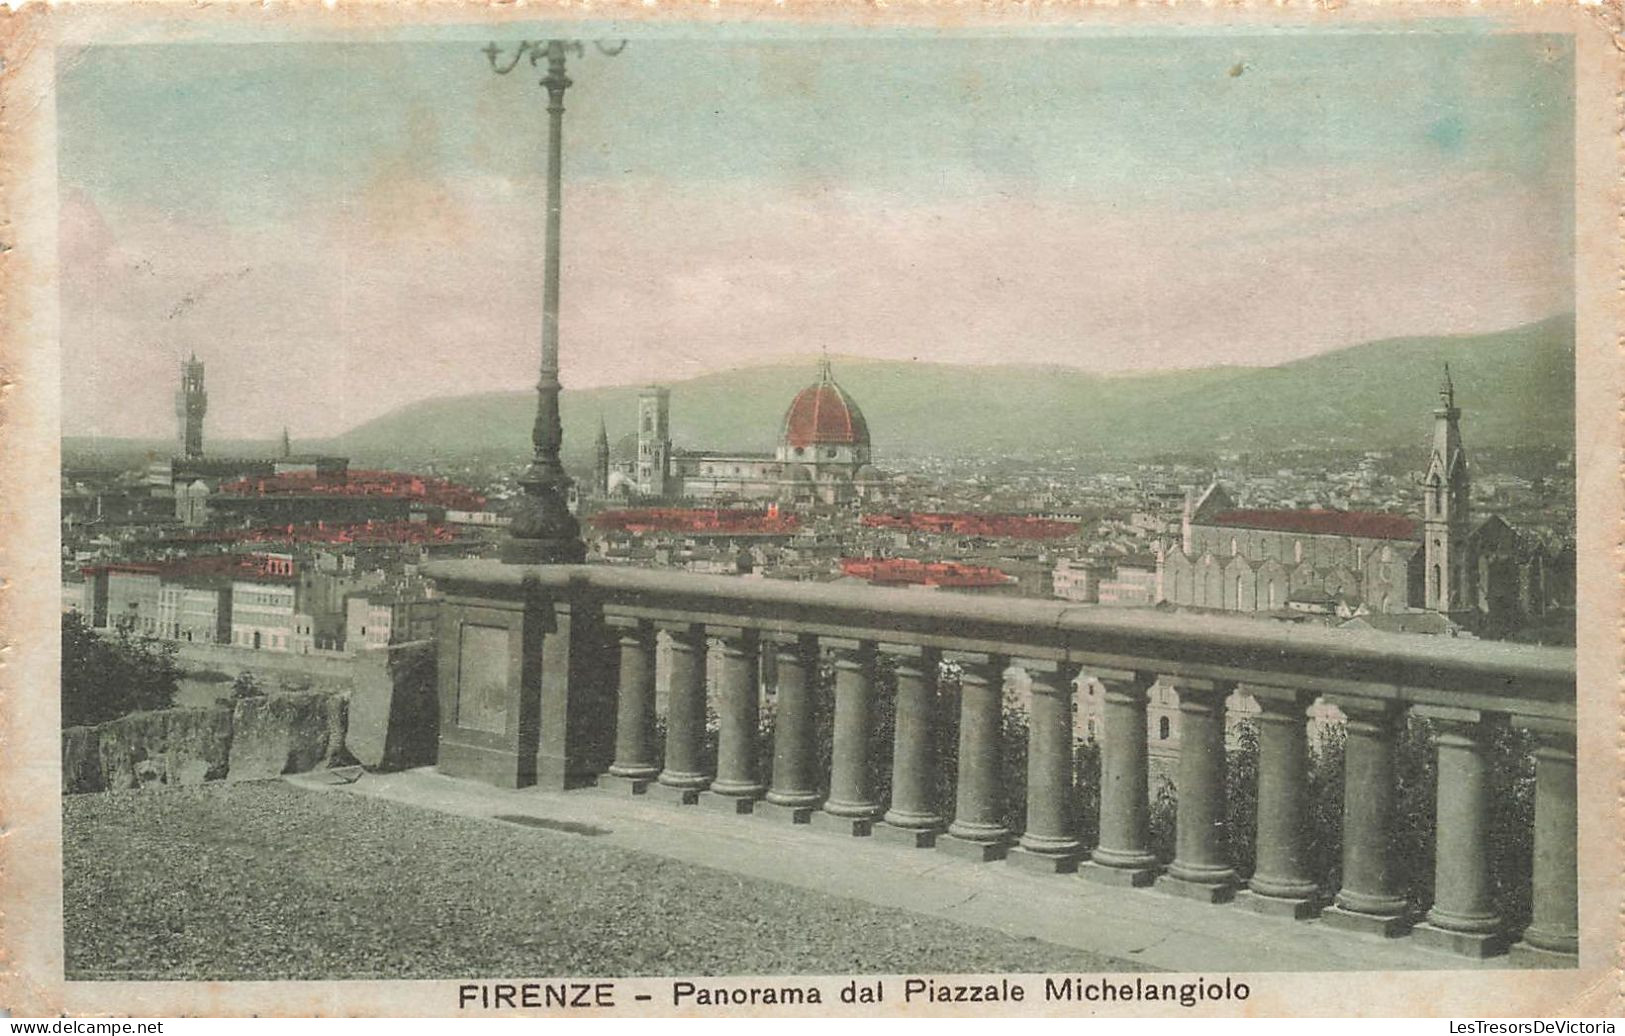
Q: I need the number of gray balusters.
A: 14